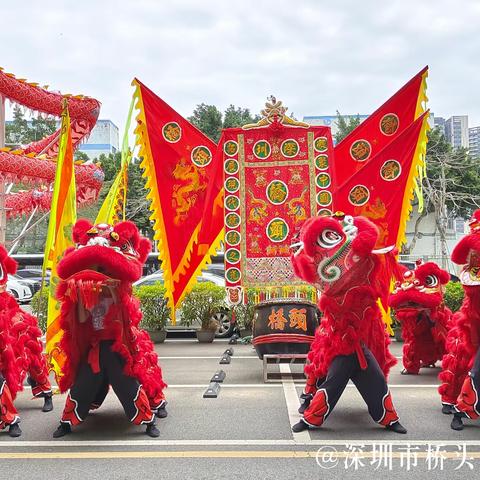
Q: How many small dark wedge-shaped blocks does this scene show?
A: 6